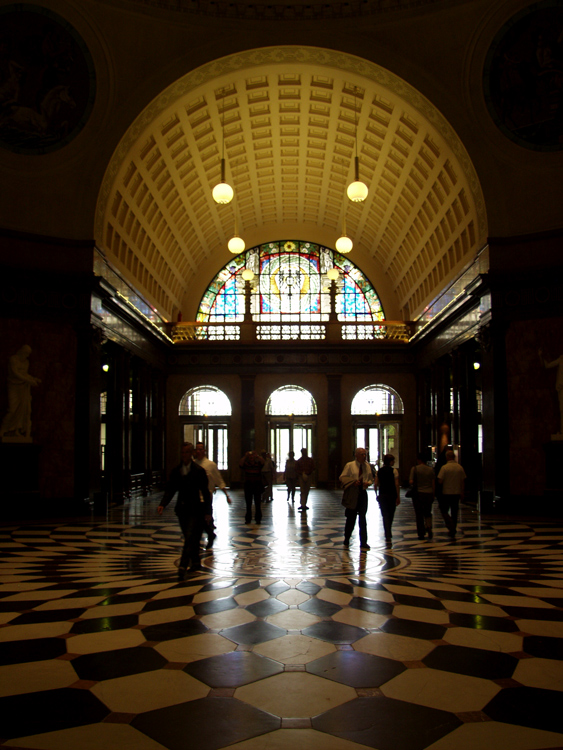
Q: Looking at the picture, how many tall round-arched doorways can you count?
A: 3